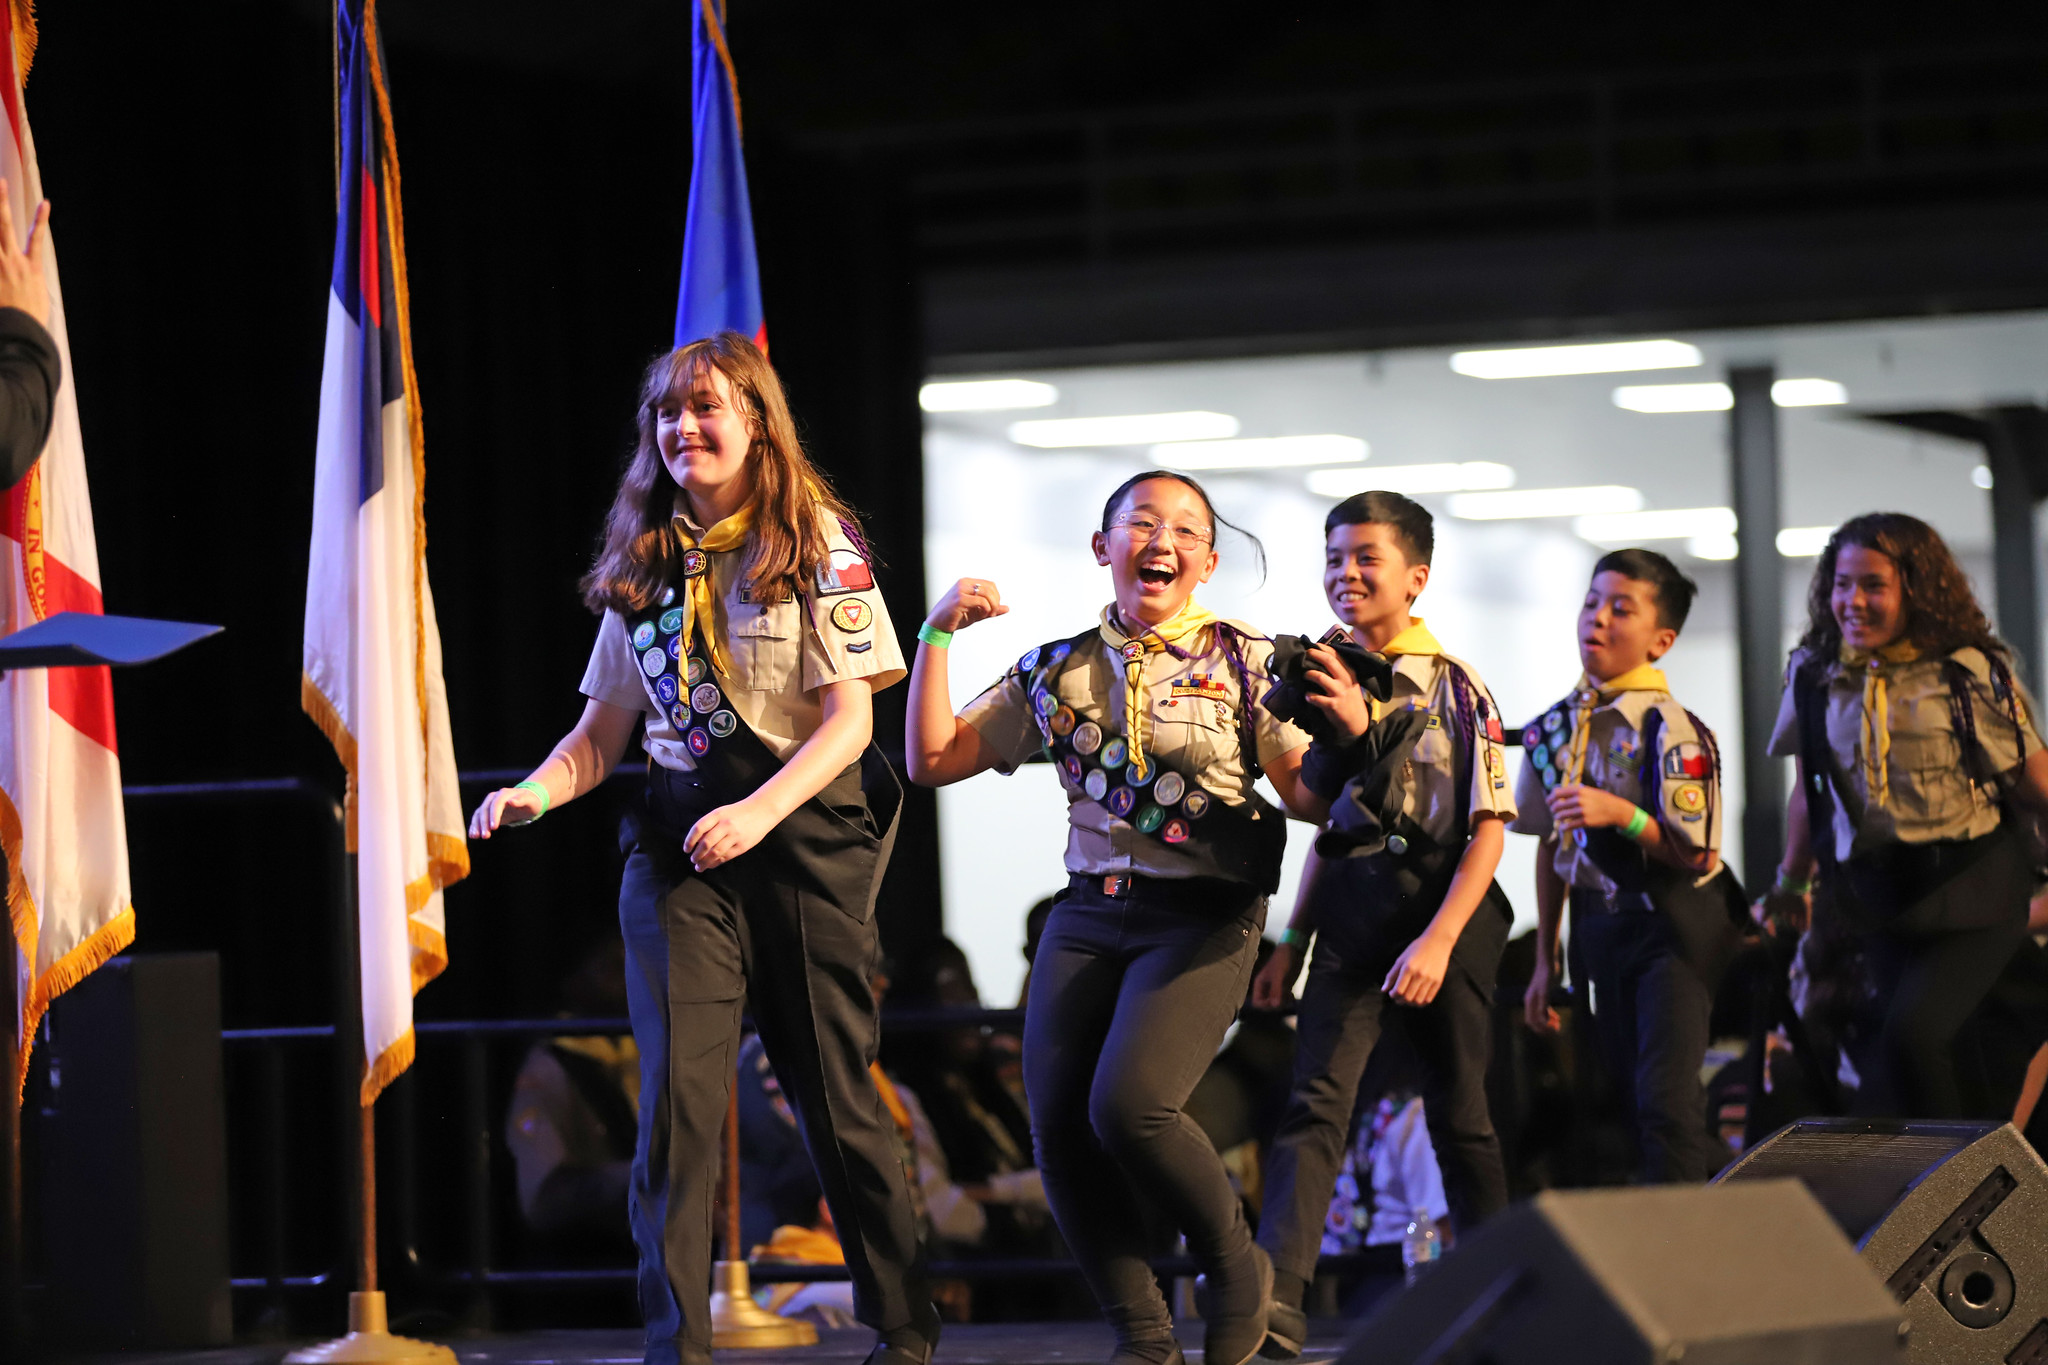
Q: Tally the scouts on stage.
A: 5